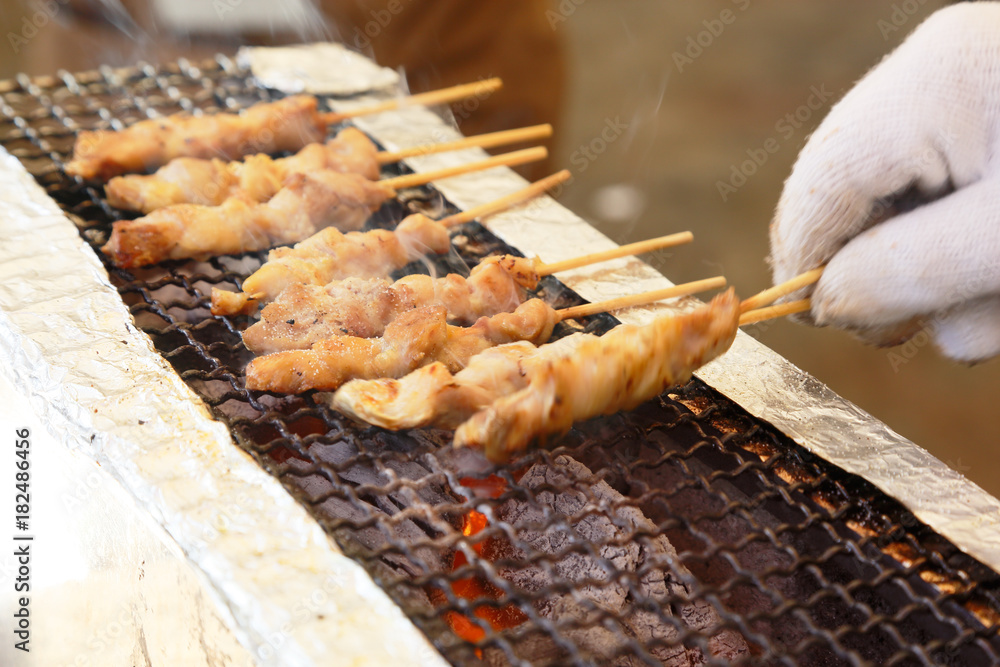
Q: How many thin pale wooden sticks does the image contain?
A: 8